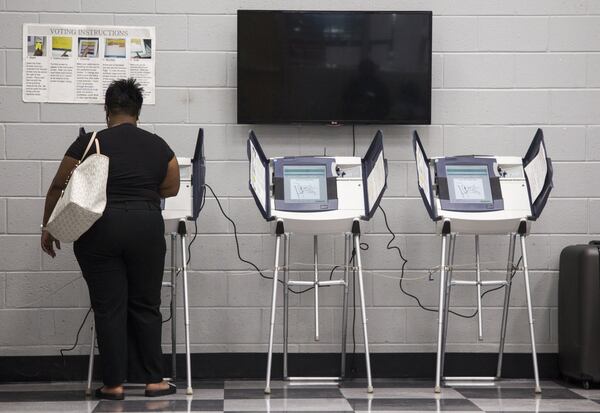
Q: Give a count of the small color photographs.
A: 5